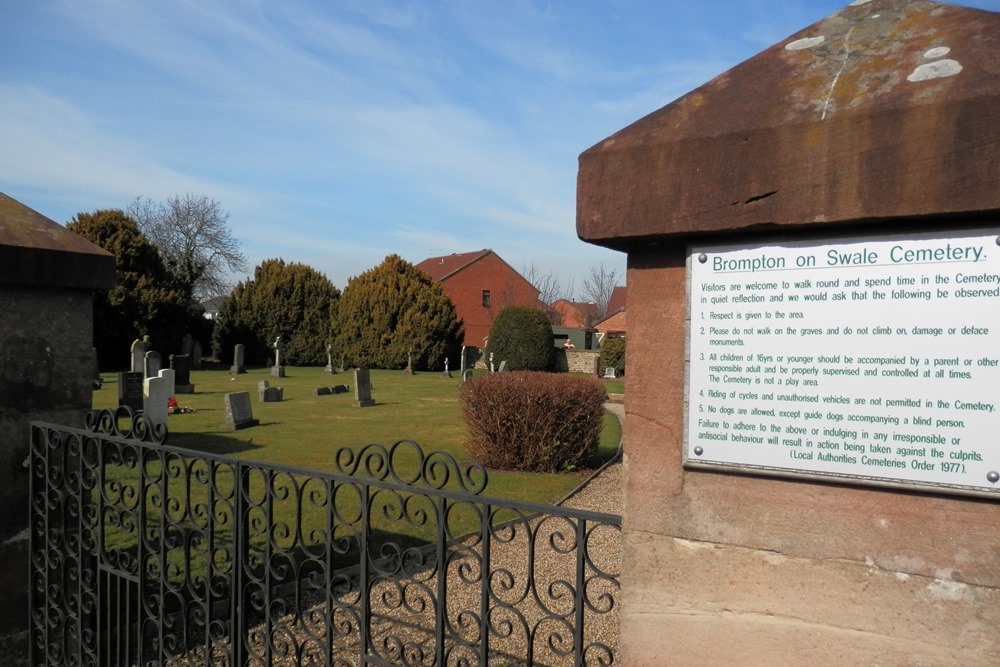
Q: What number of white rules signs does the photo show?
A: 1